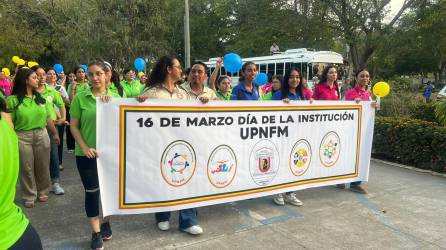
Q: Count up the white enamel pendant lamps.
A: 0